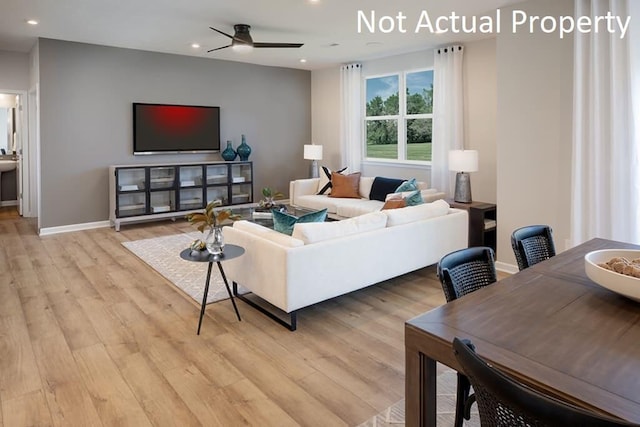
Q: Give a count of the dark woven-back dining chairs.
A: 3